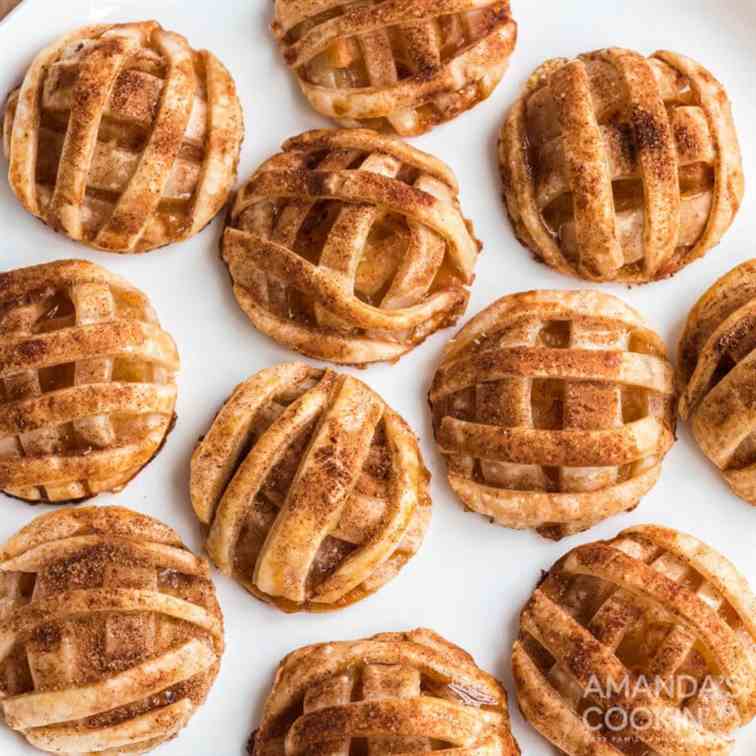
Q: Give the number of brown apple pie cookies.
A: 11